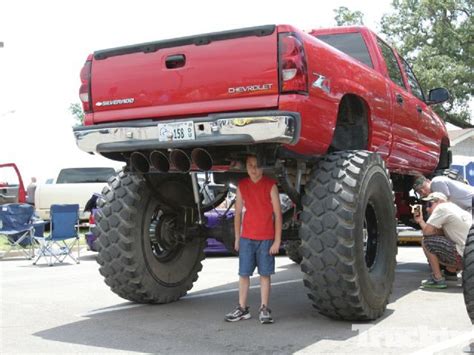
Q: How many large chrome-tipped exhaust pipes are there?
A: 4